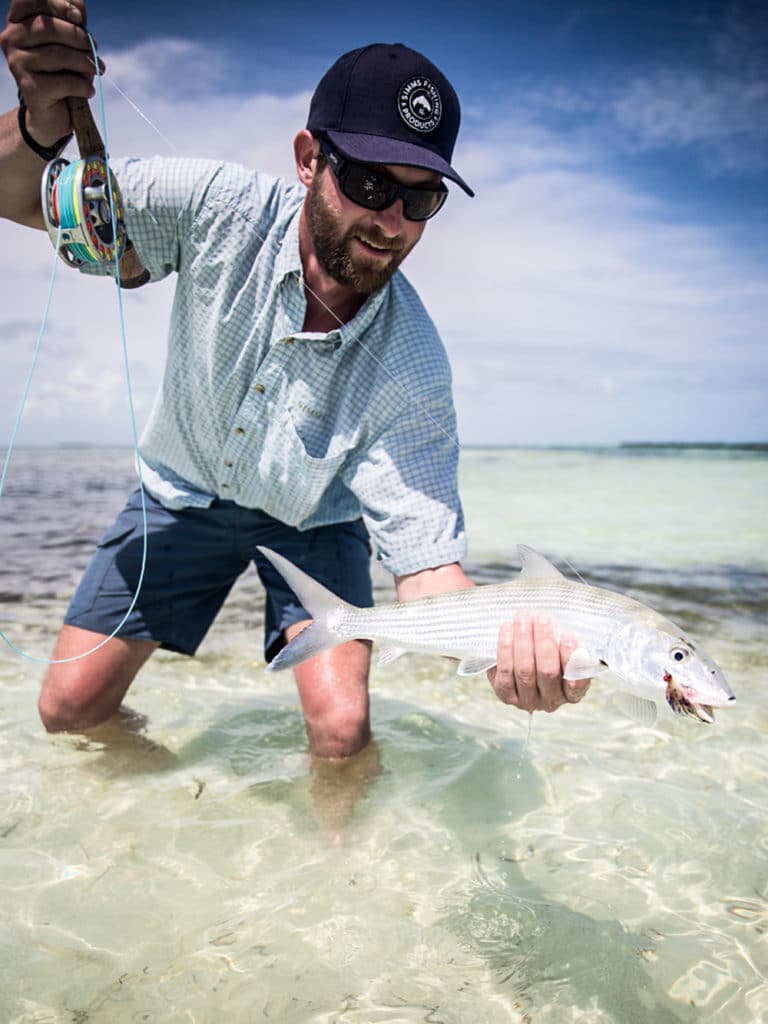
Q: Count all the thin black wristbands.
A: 1